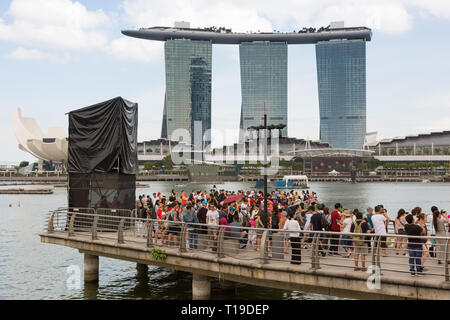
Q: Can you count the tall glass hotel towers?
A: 3